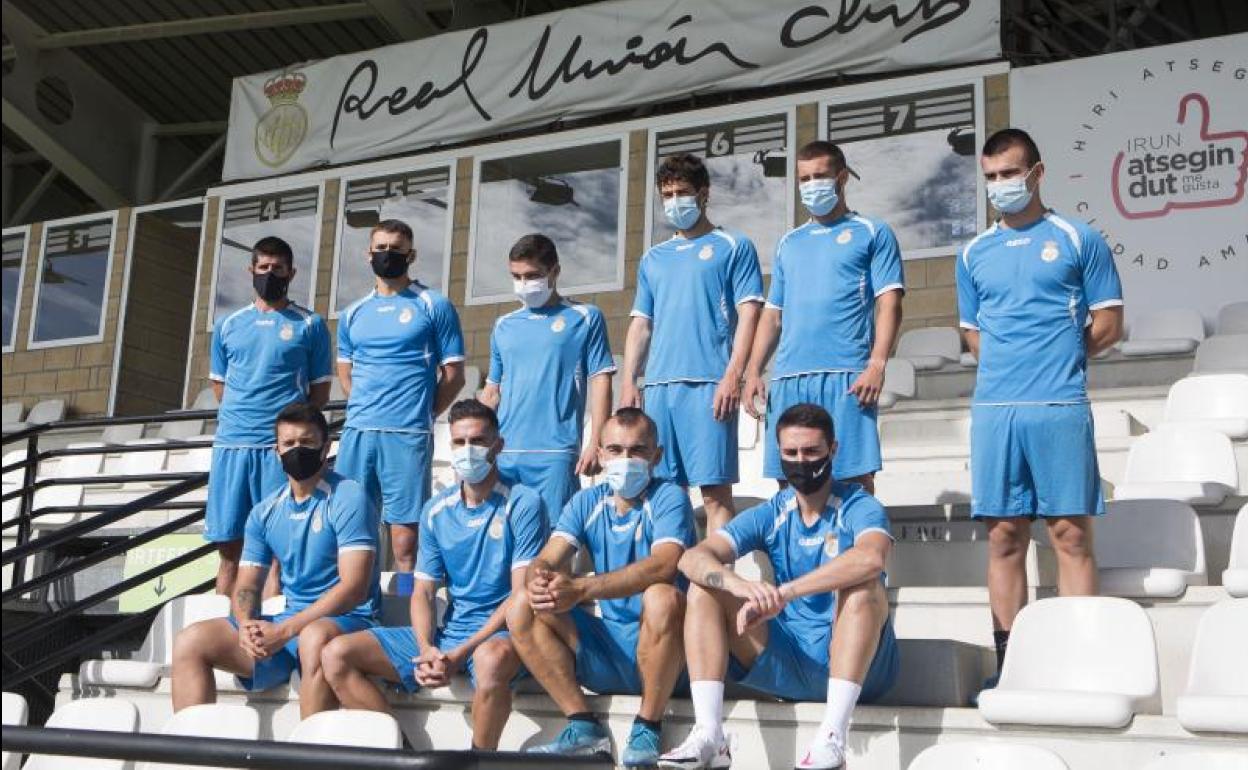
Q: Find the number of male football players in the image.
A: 10